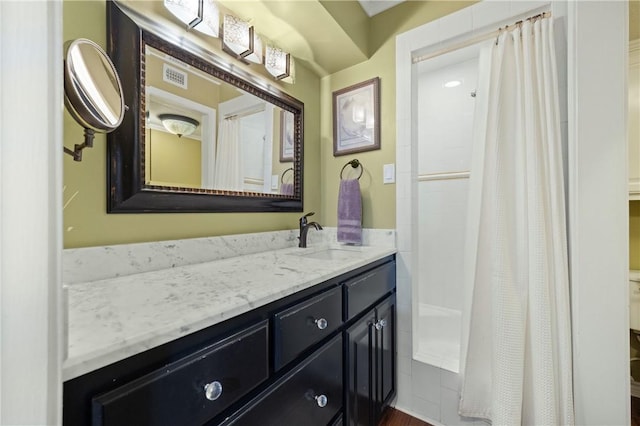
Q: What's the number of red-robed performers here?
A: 0